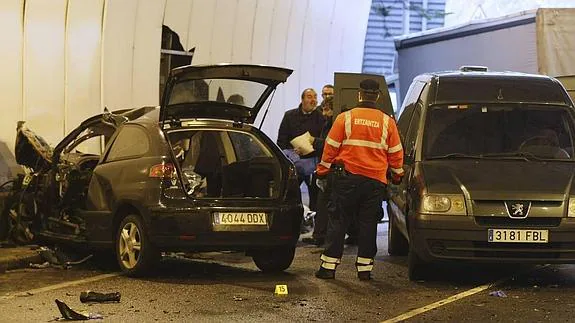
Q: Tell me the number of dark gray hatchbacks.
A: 1